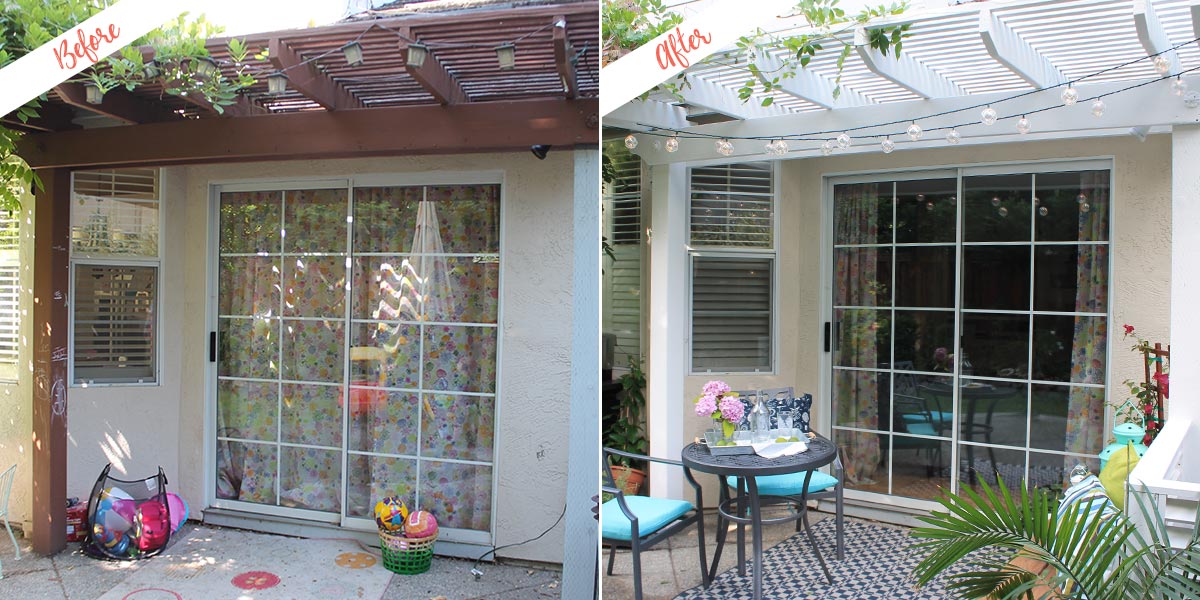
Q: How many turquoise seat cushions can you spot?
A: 2